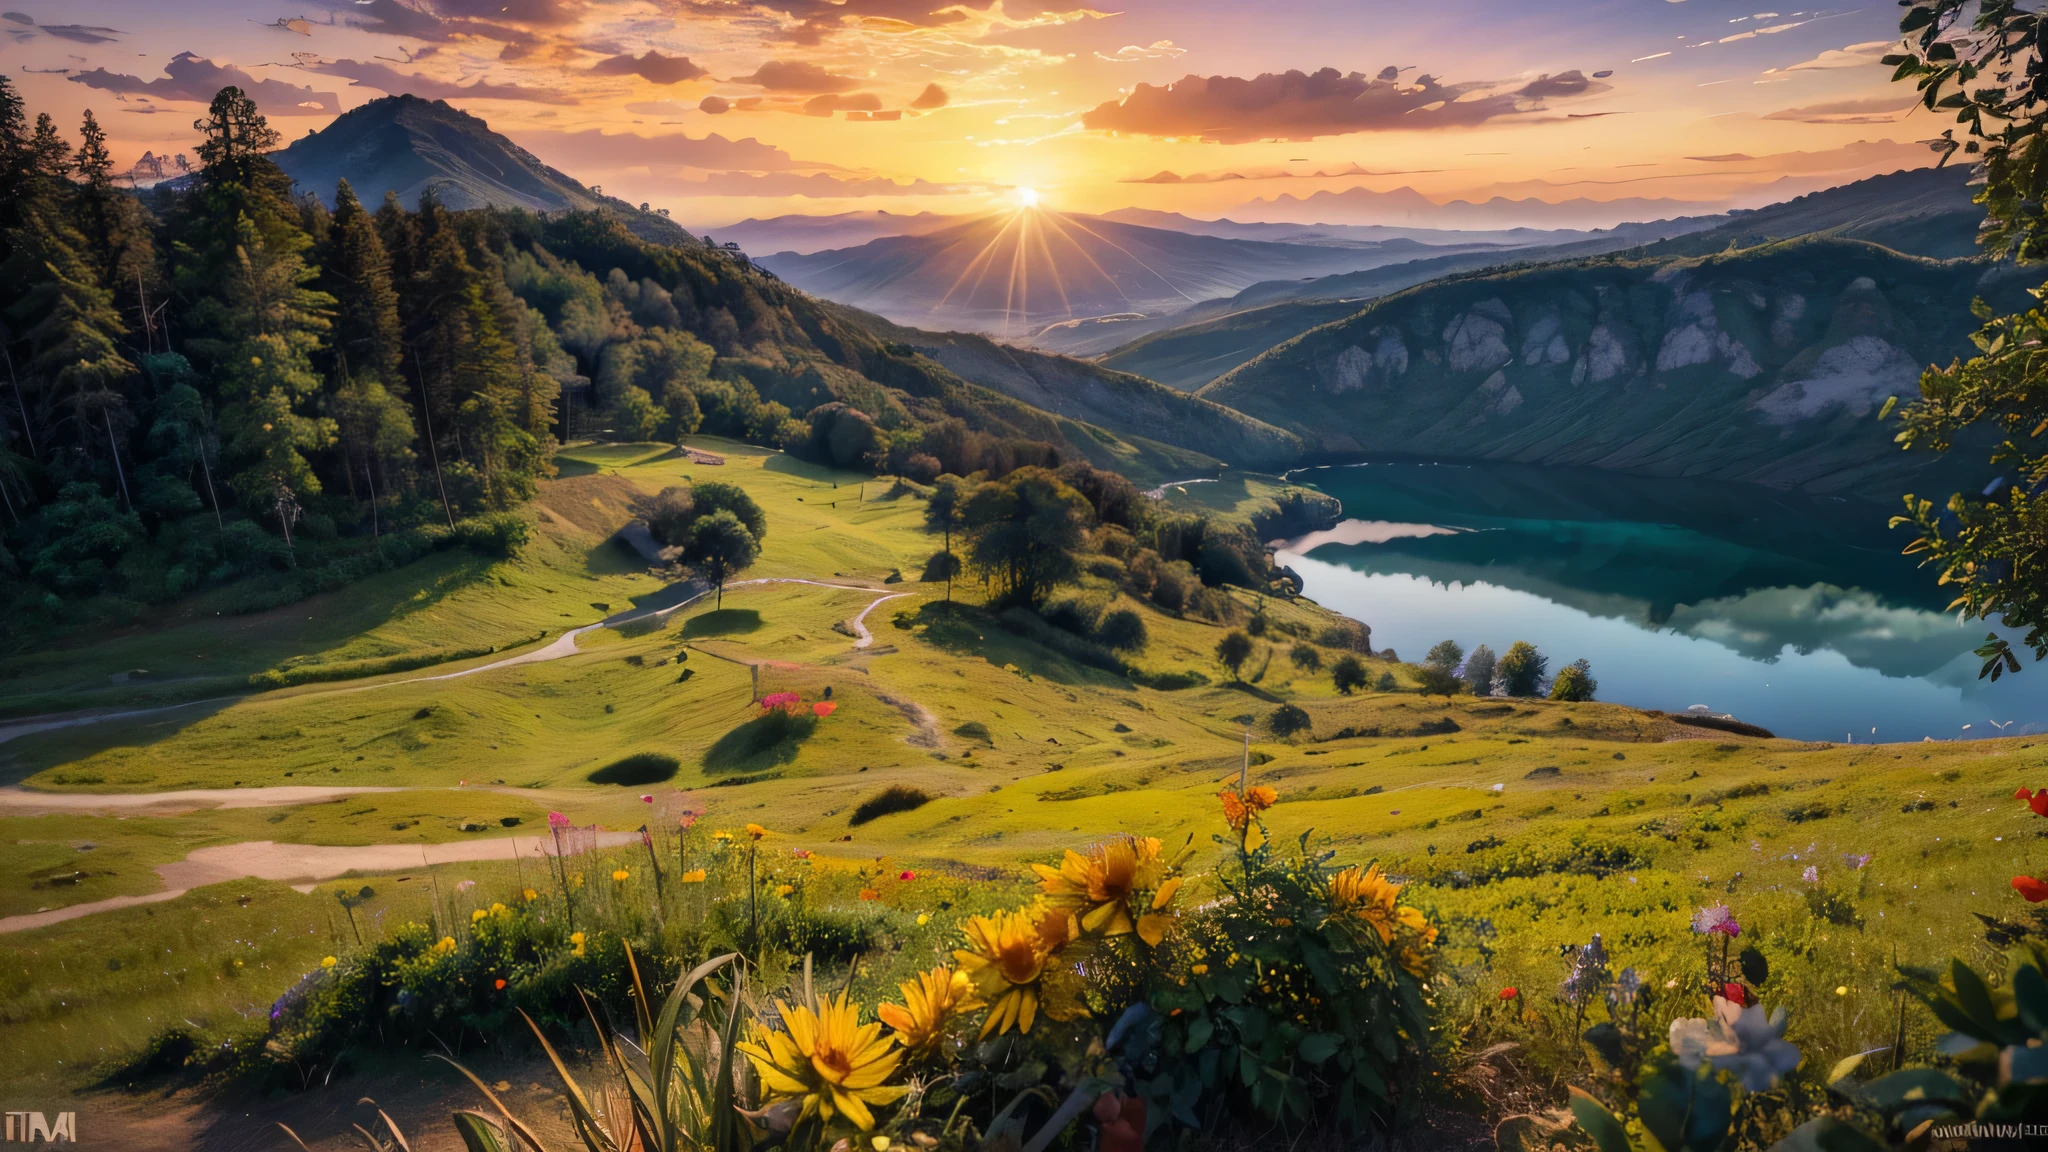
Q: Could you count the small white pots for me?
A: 0